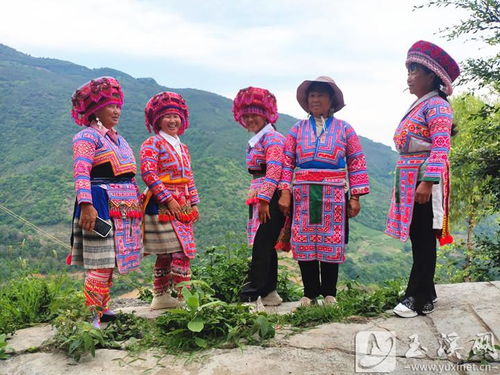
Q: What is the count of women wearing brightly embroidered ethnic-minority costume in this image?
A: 5